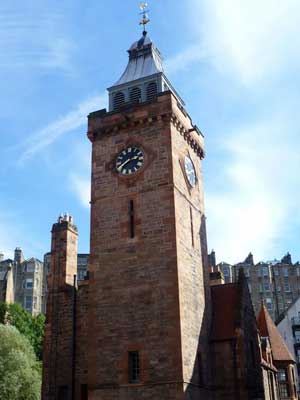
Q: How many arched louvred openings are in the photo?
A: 3